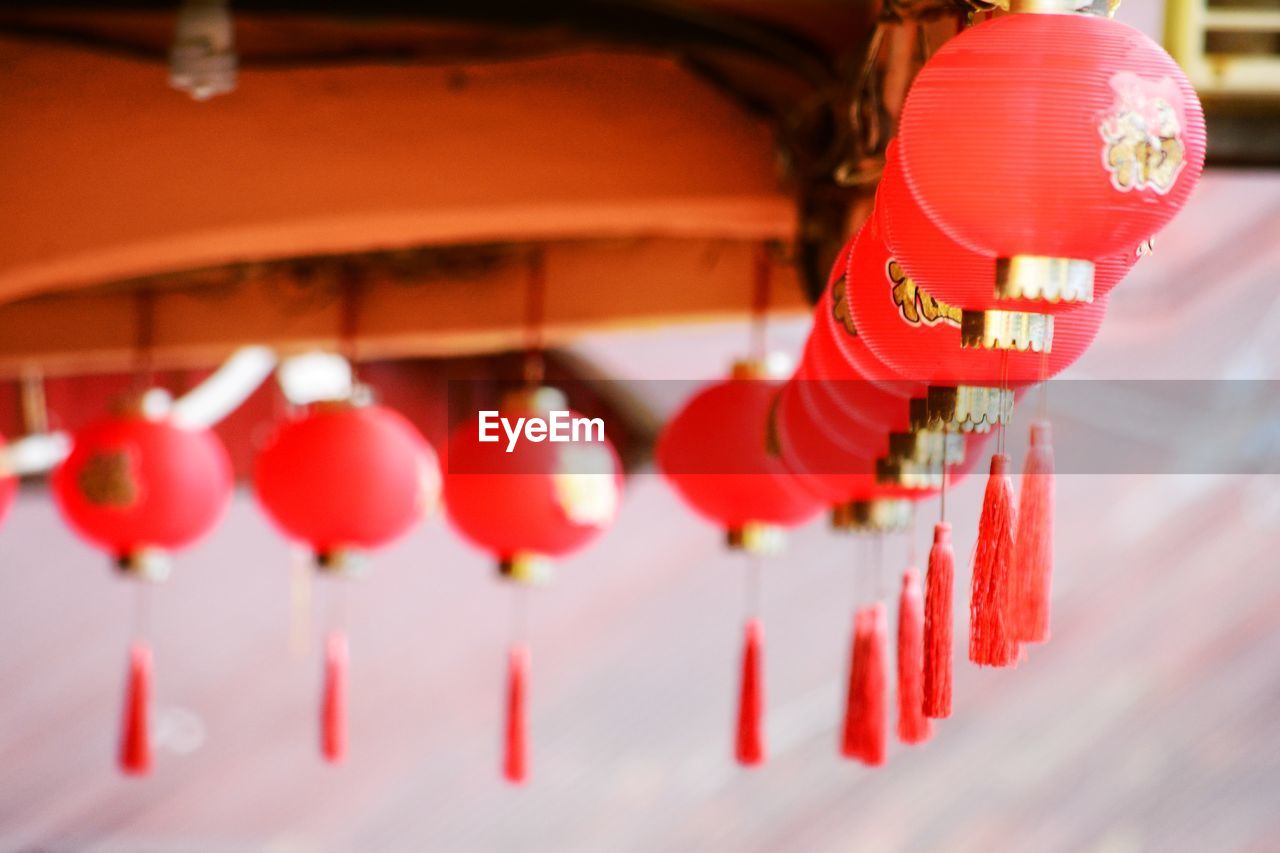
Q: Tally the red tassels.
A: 10